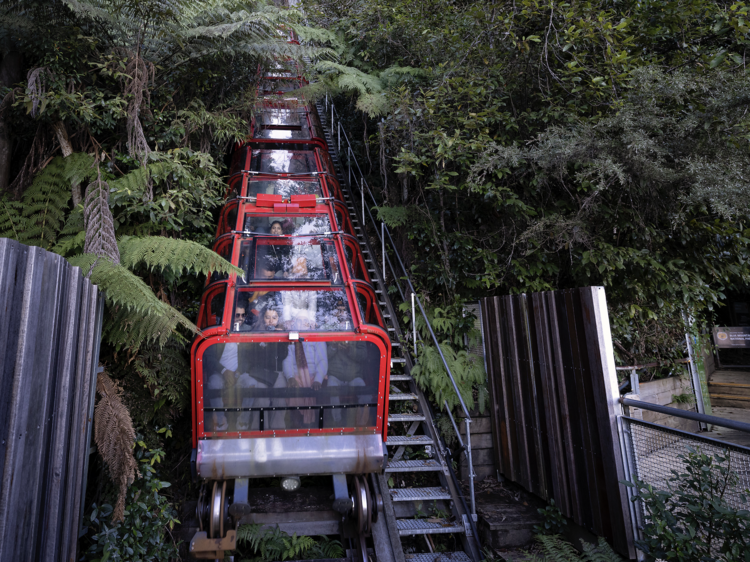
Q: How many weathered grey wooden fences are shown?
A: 2